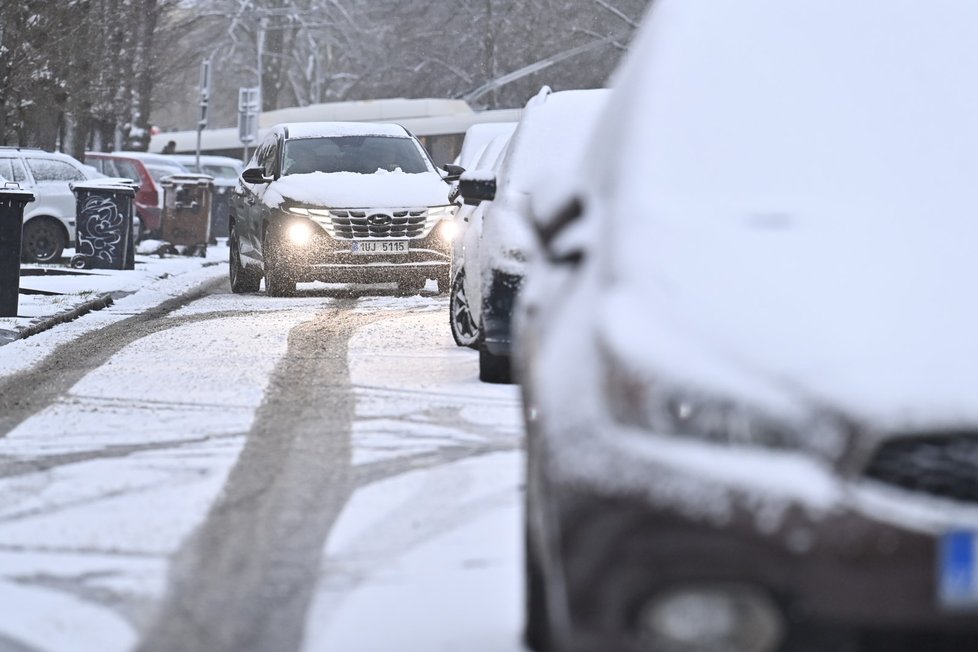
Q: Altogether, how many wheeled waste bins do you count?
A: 4